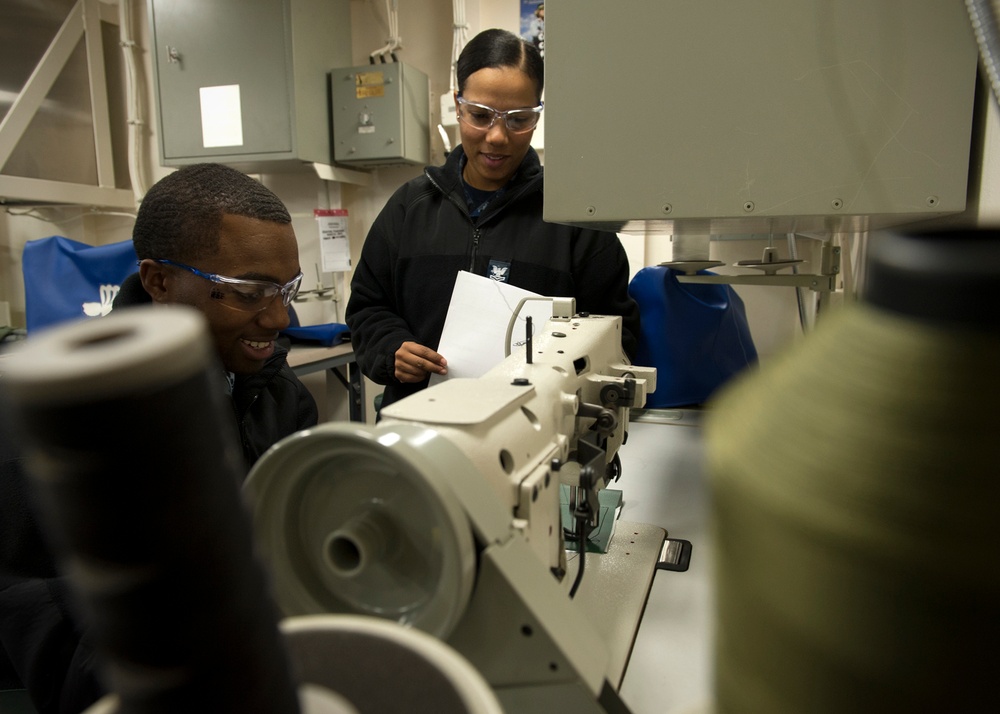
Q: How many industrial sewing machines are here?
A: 1